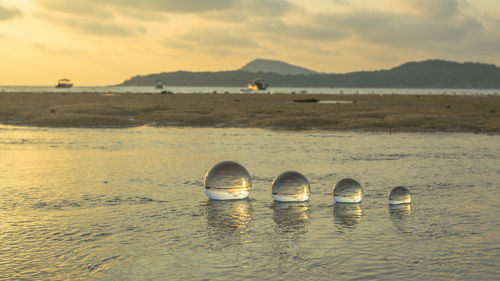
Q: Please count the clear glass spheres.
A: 4